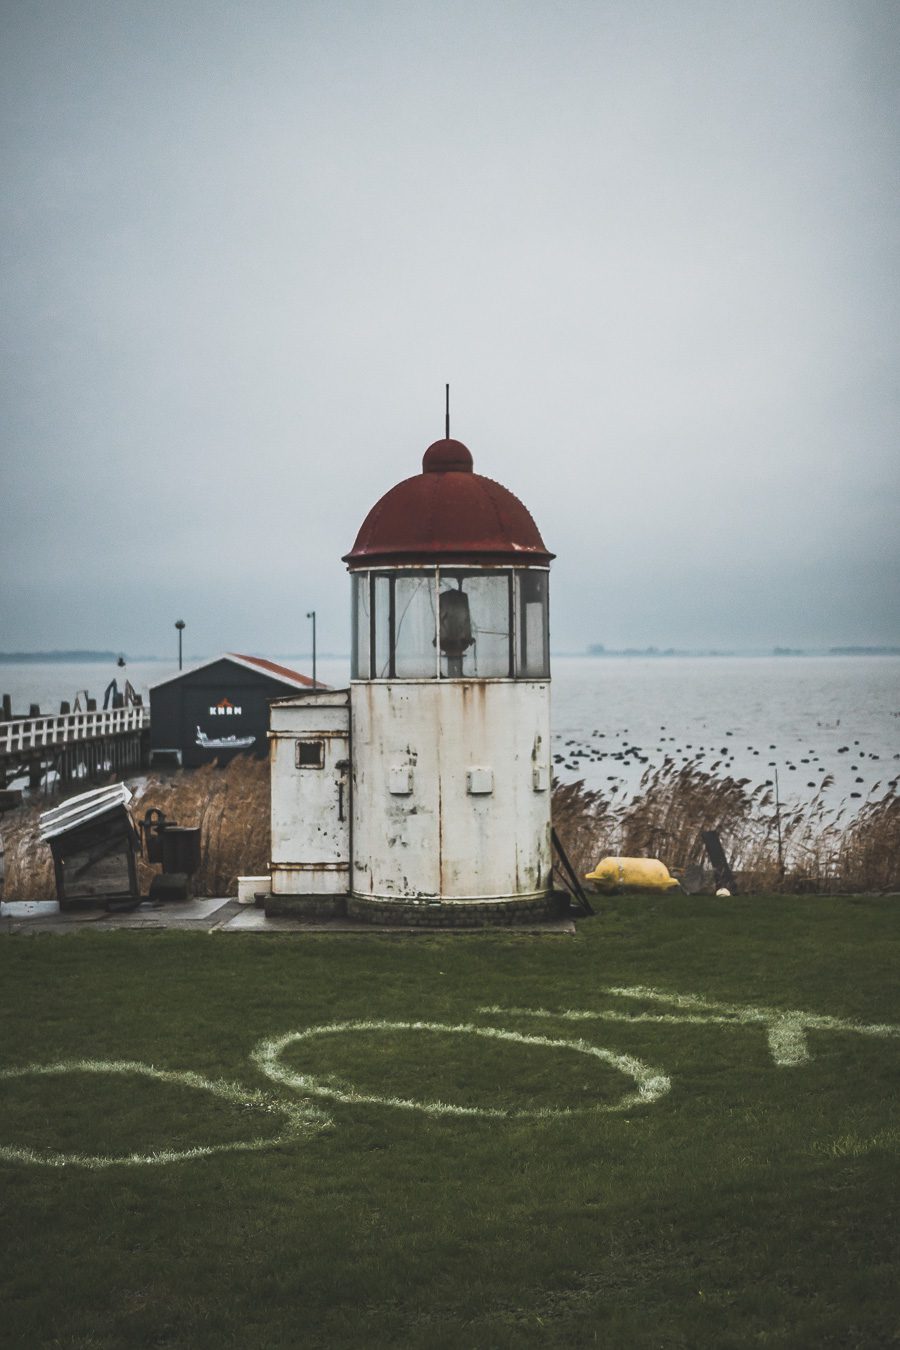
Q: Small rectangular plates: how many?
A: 3